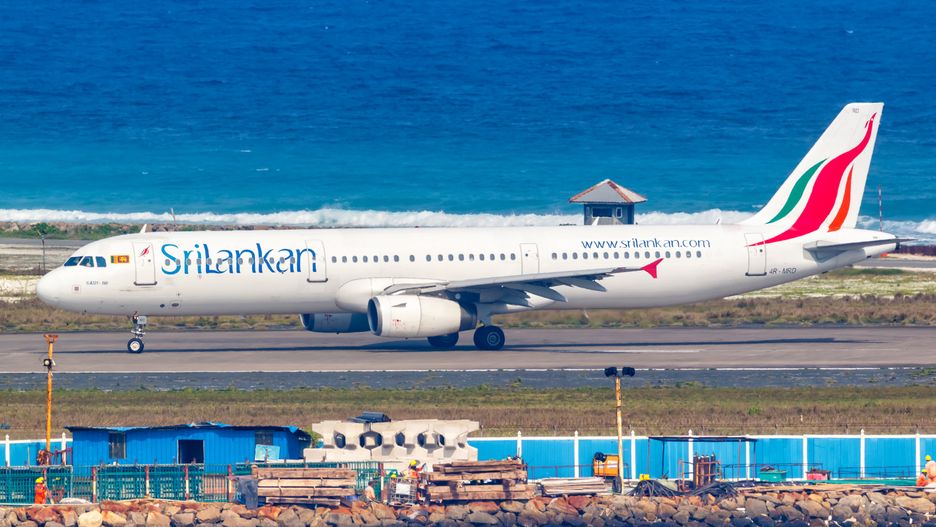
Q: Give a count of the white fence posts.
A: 10